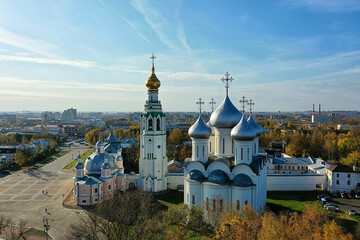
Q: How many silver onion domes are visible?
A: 5